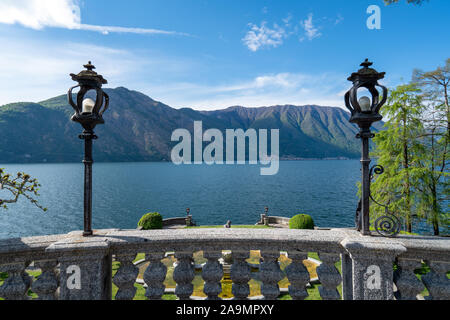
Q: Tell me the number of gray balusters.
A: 12